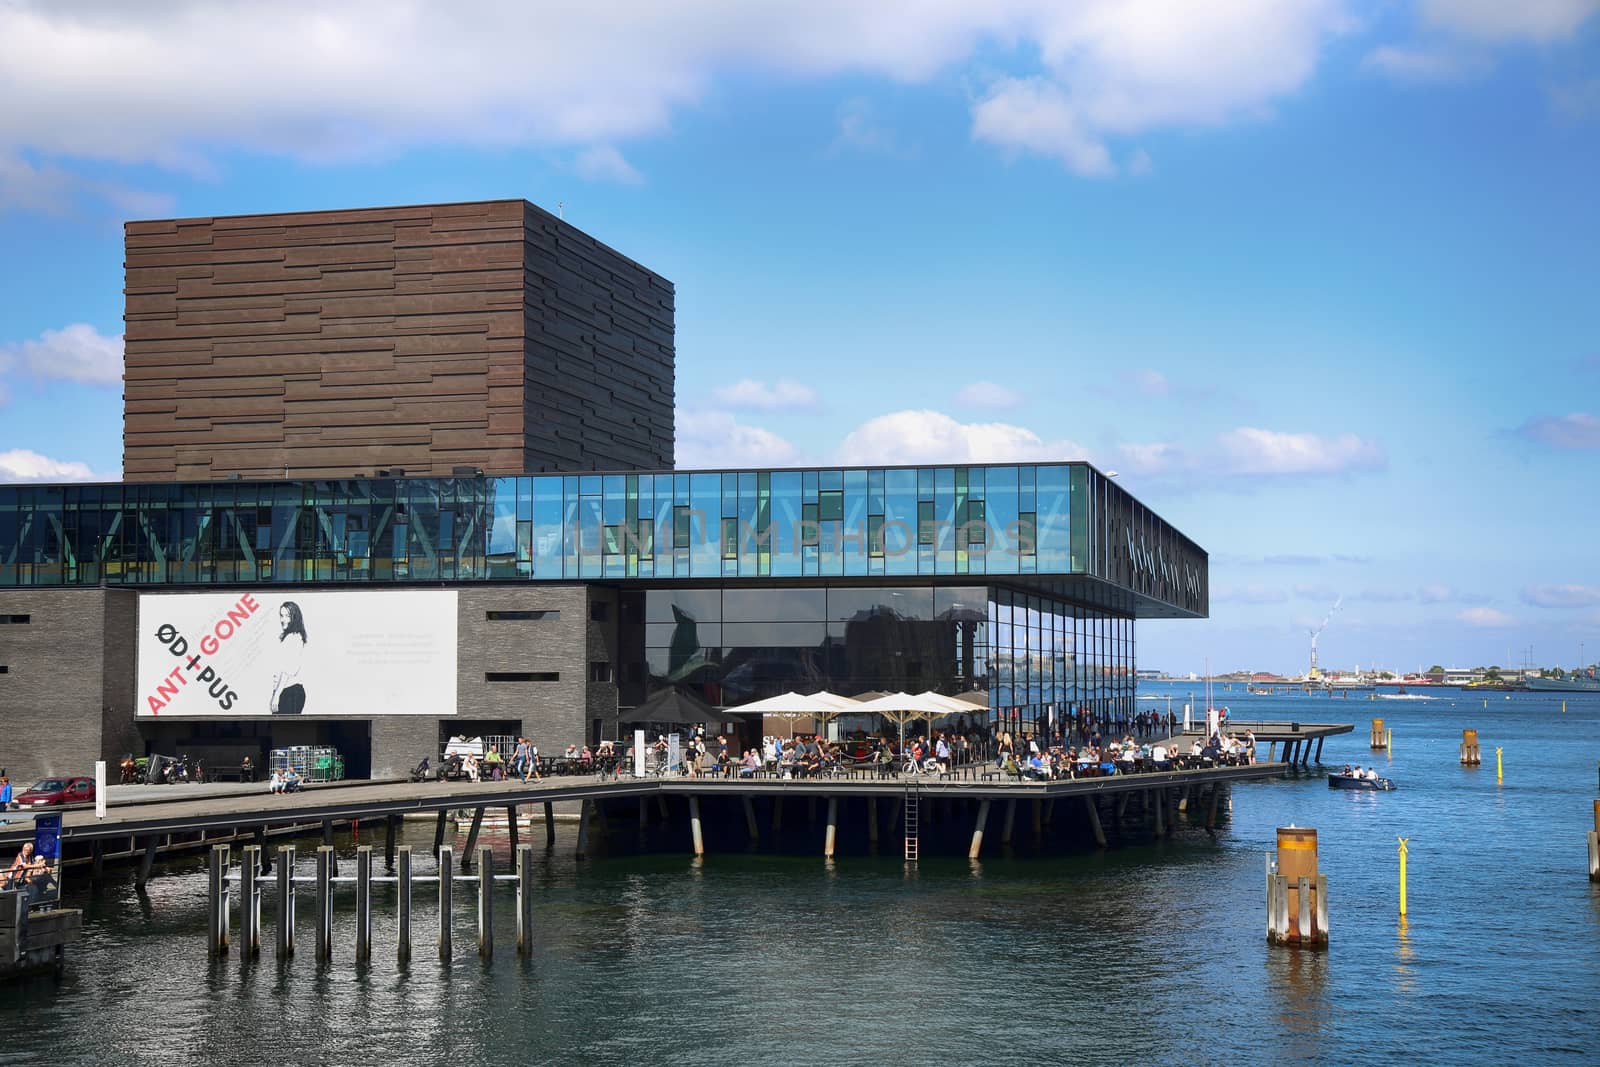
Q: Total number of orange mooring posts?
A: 4